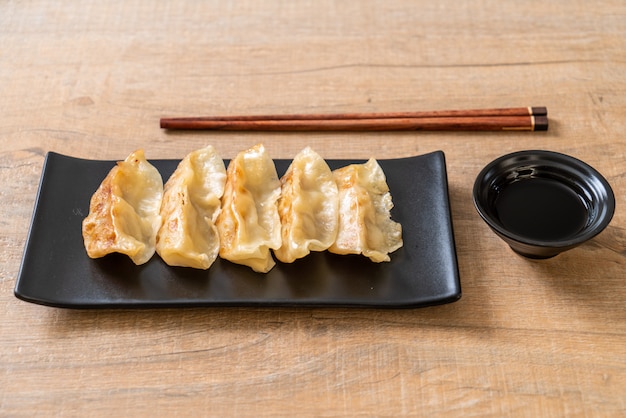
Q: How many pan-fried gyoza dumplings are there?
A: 5